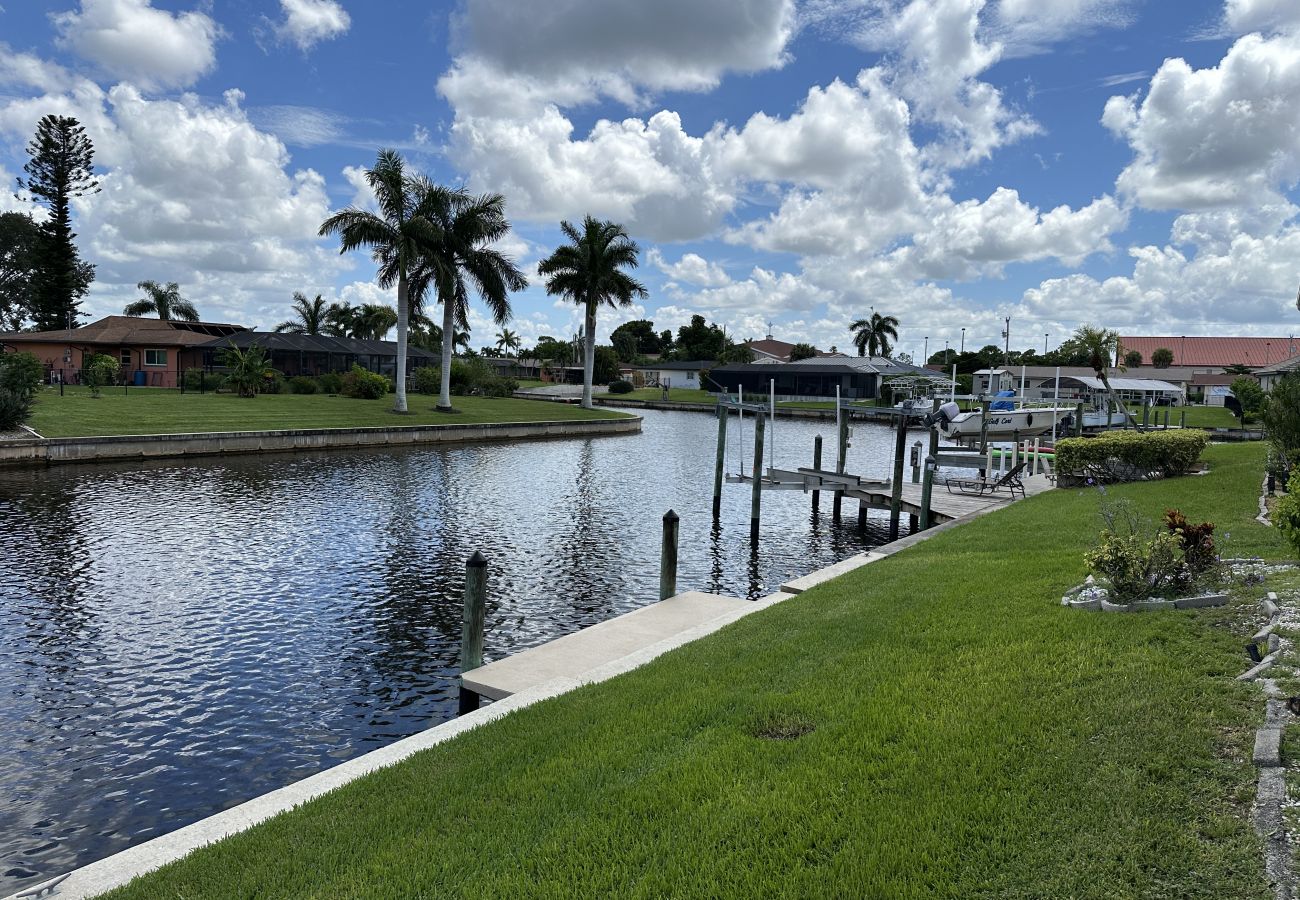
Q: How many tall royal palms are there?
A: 3